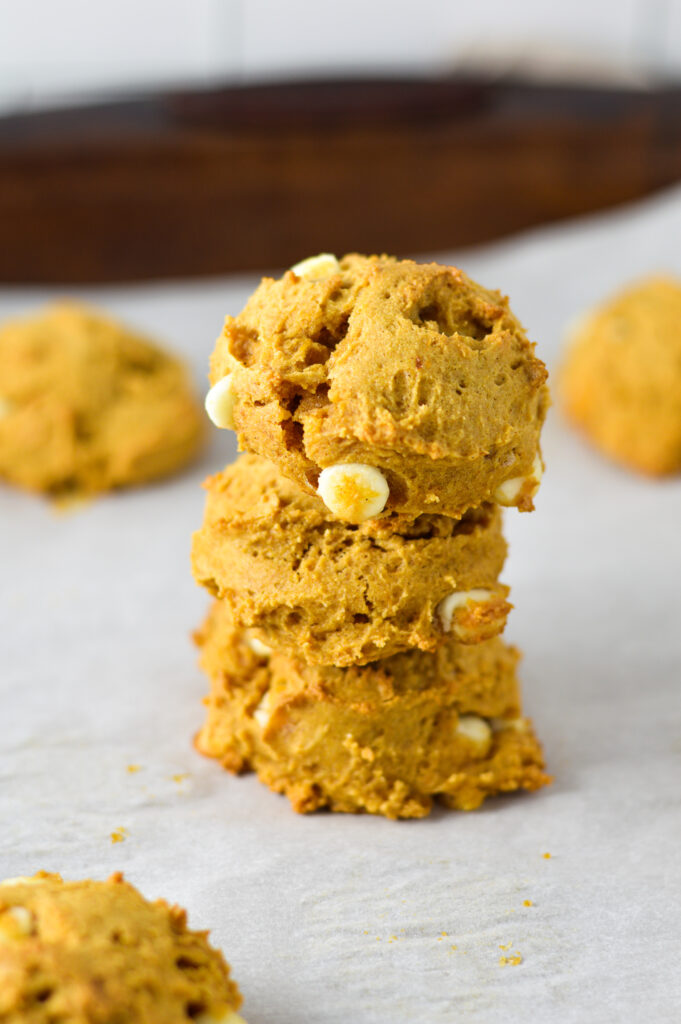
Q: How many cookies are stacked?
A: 3